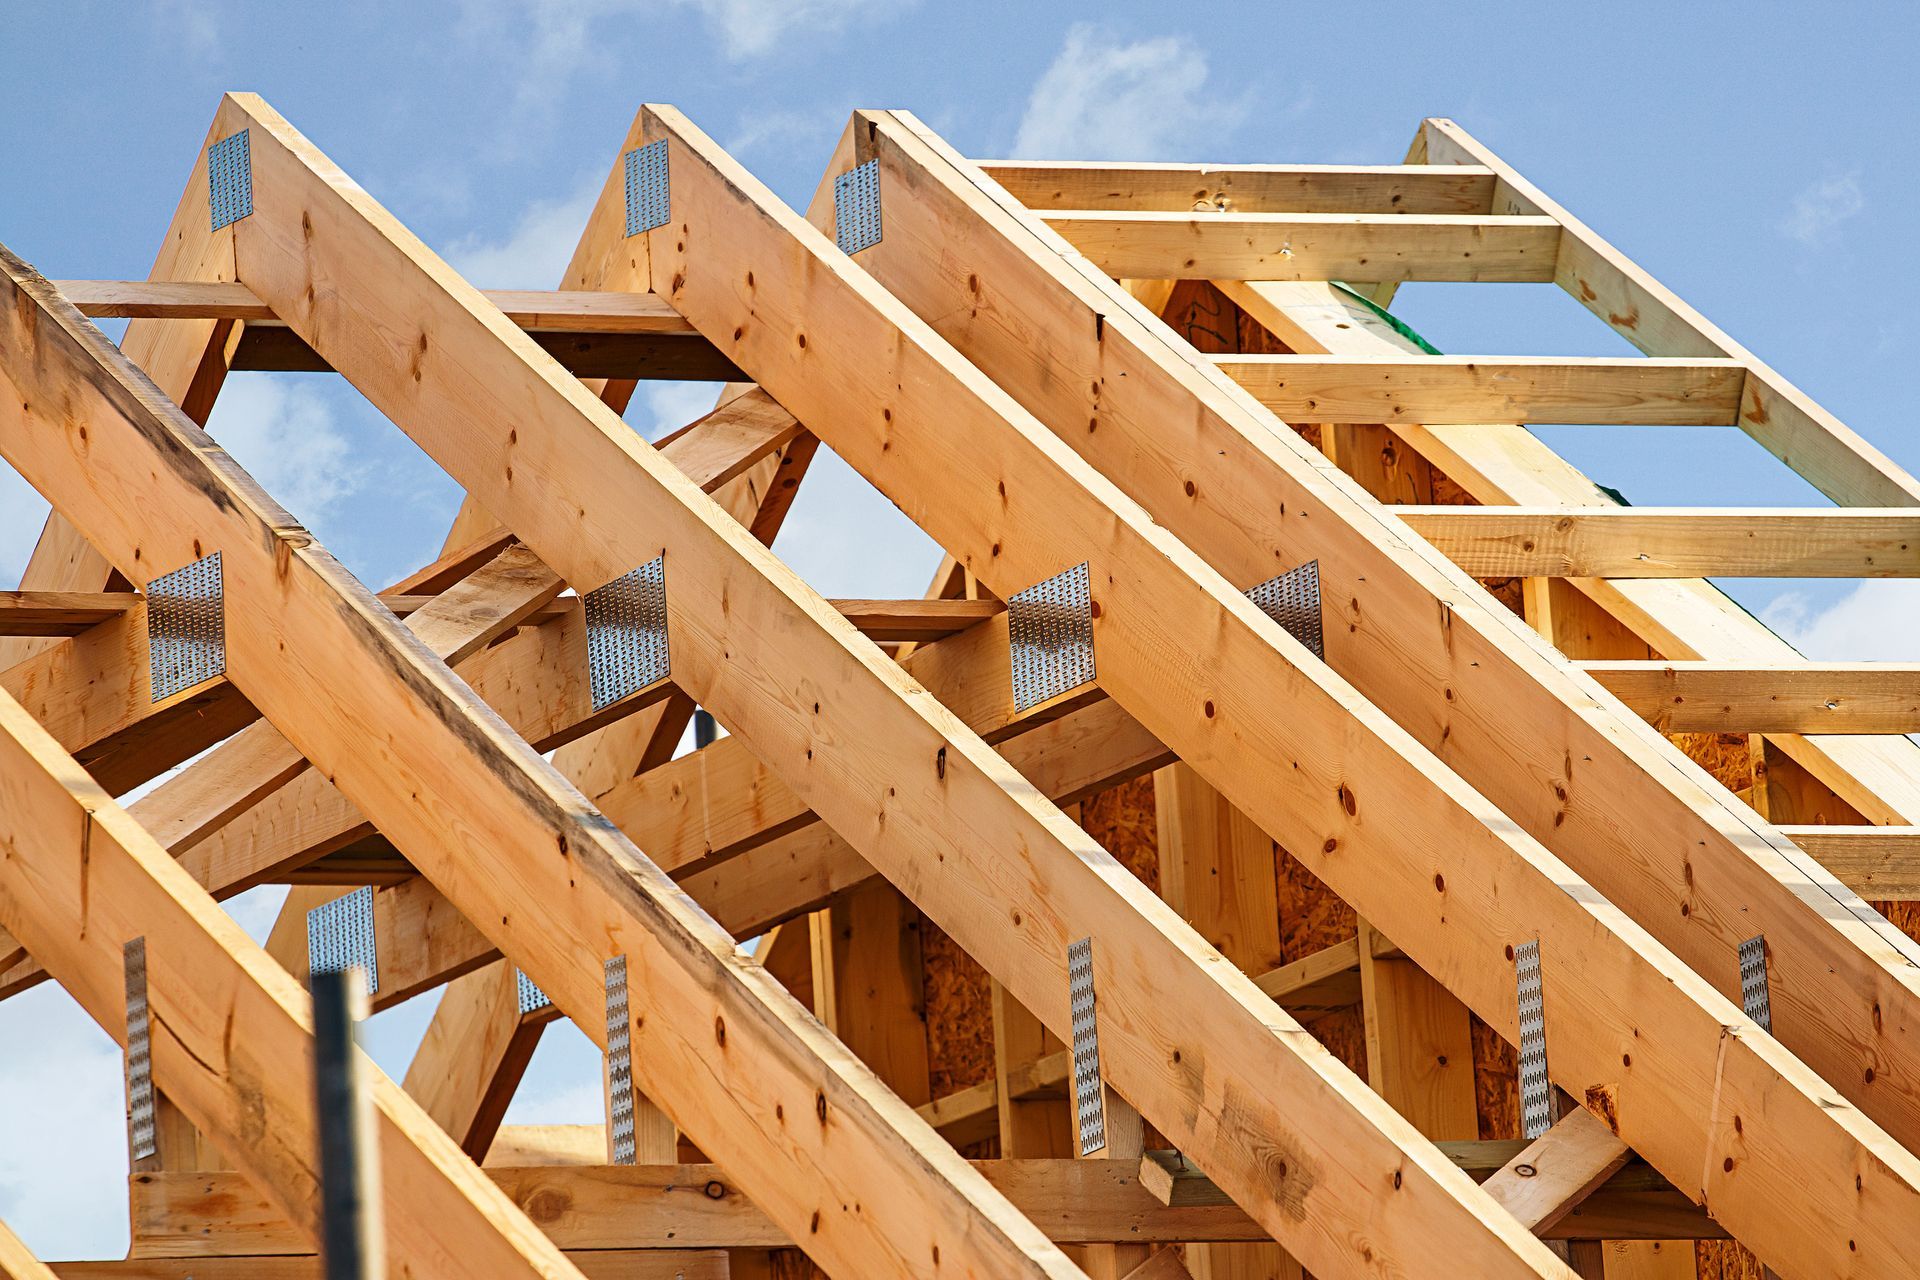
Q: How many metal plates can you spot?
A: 14